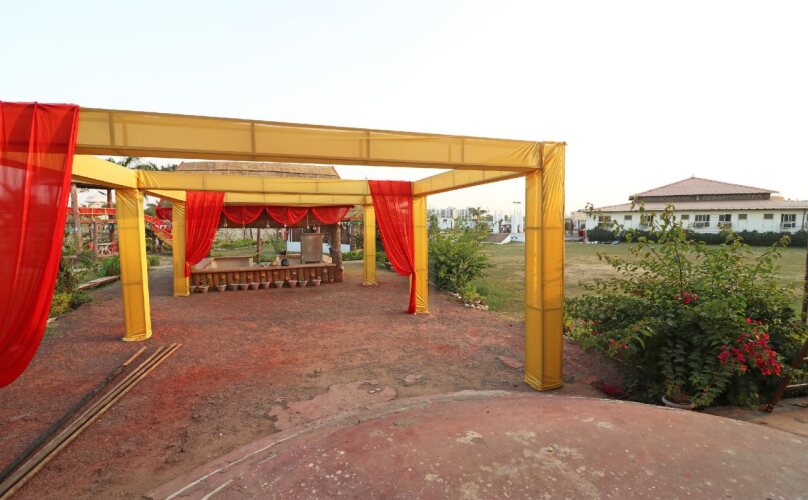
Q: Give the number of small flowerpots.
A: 11